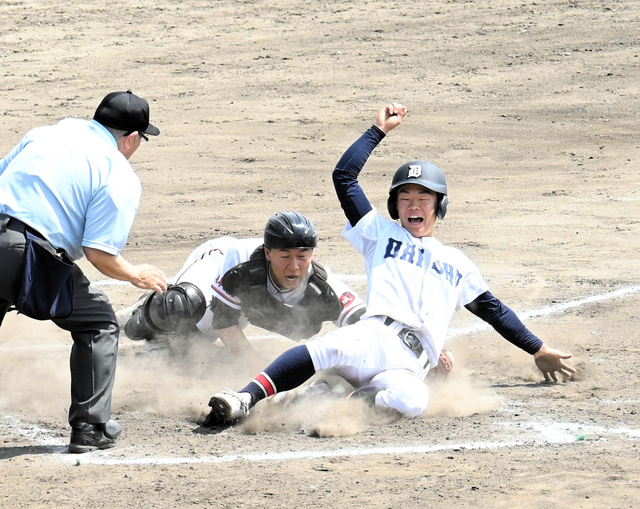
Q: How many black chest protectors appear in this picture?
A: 1